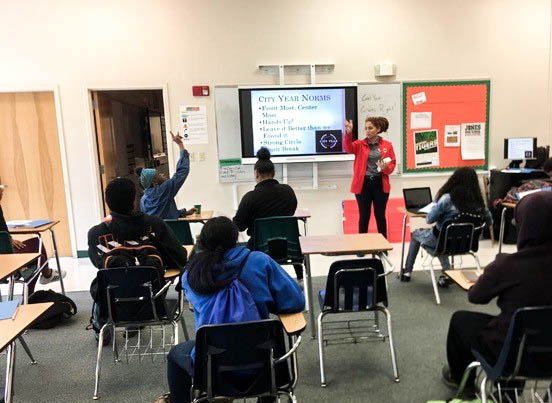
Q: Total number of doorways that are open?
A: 1